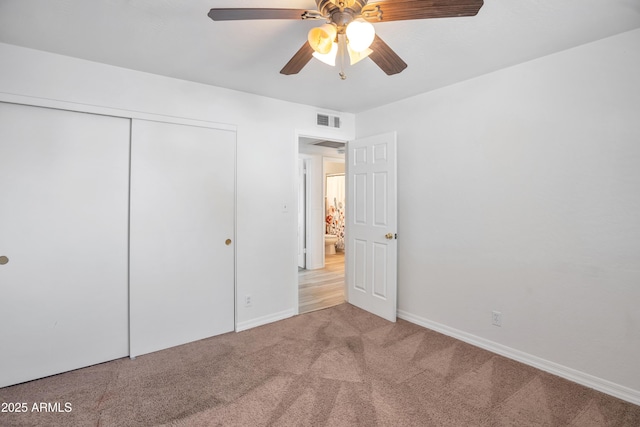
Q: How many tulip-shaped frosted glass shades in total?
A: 4